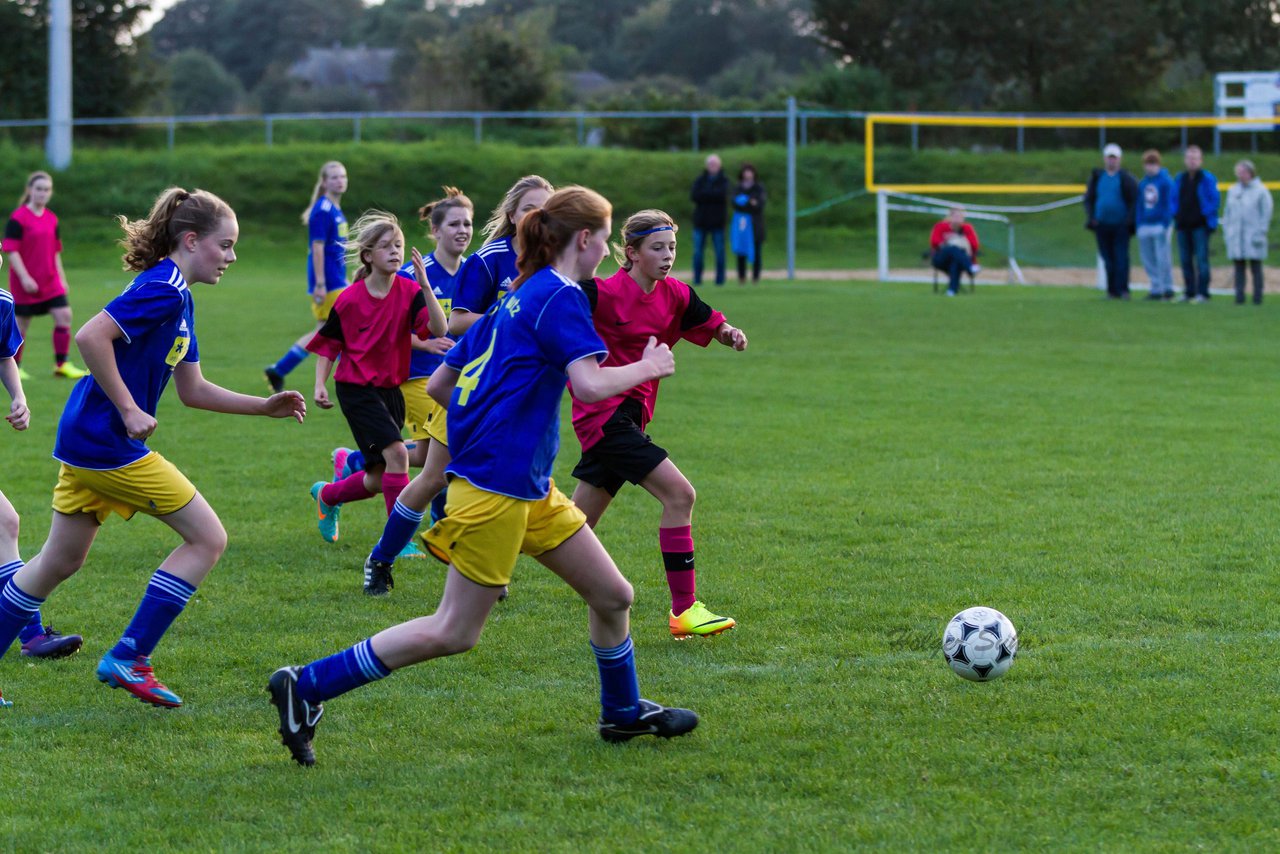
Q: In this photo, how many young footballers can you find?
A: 9